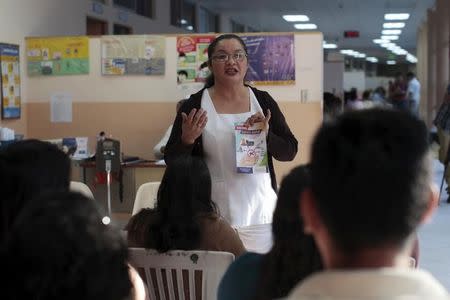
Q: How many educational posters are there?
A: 5